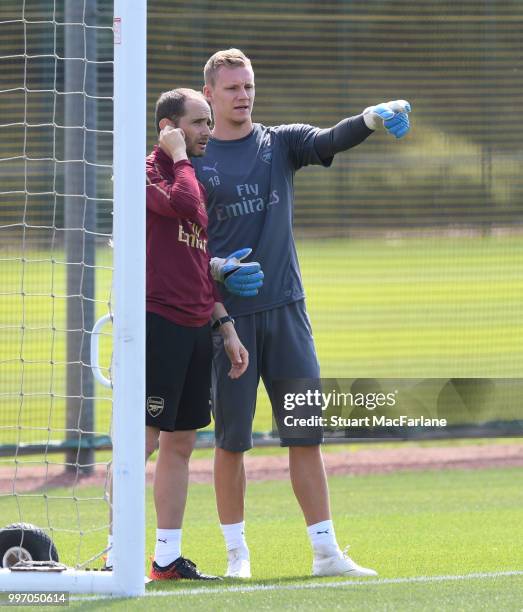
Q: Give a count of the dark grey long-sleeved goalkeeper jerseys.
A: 1